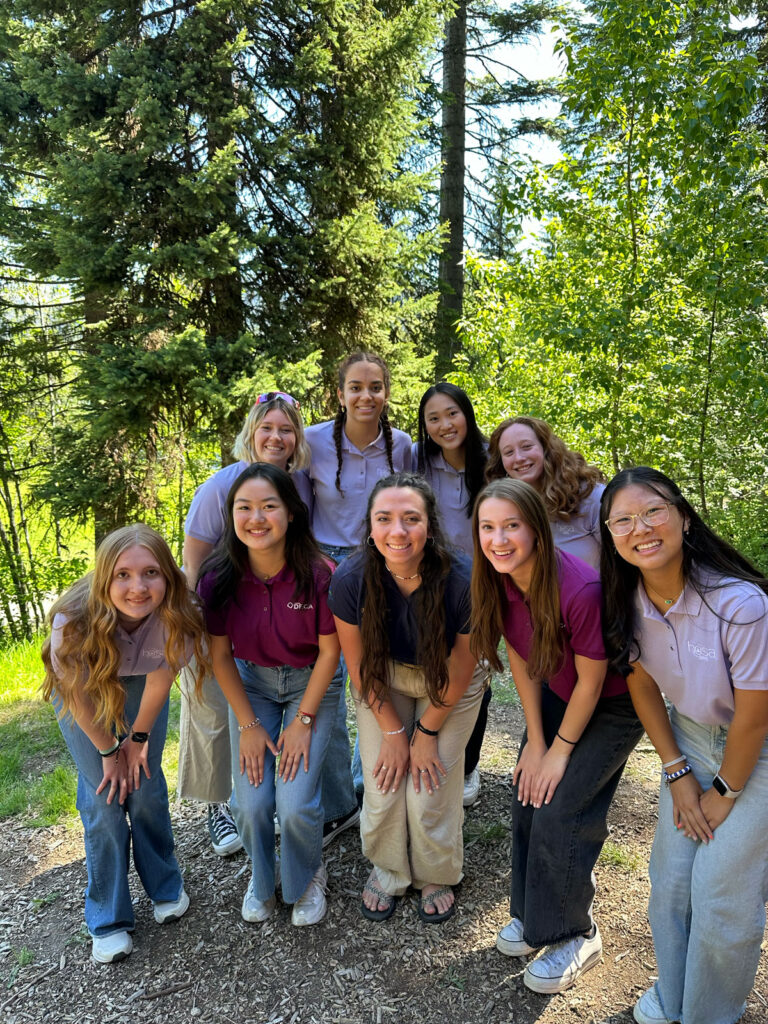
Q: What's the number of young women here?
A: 9